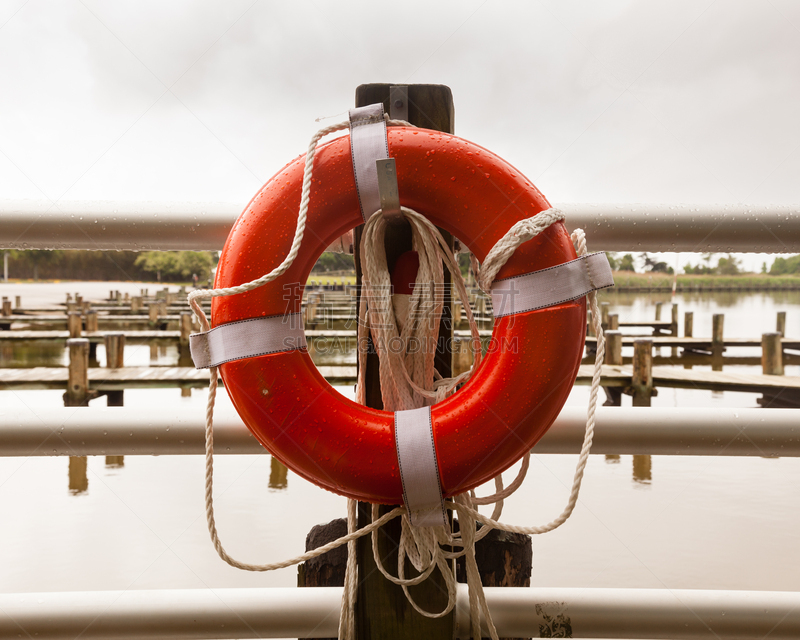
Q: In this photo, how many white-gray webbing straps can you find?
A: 4